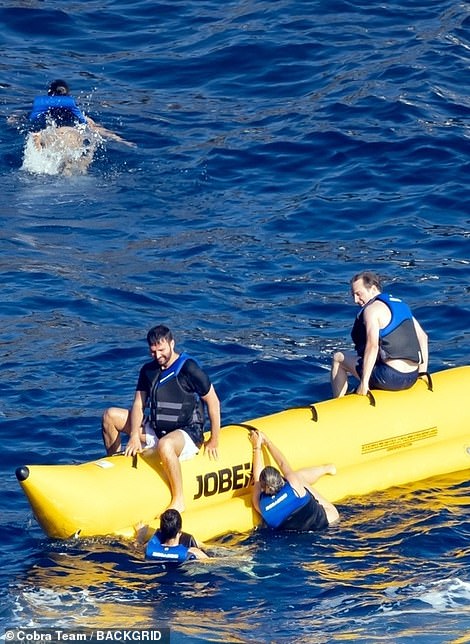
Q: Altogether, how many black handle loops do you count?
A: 5